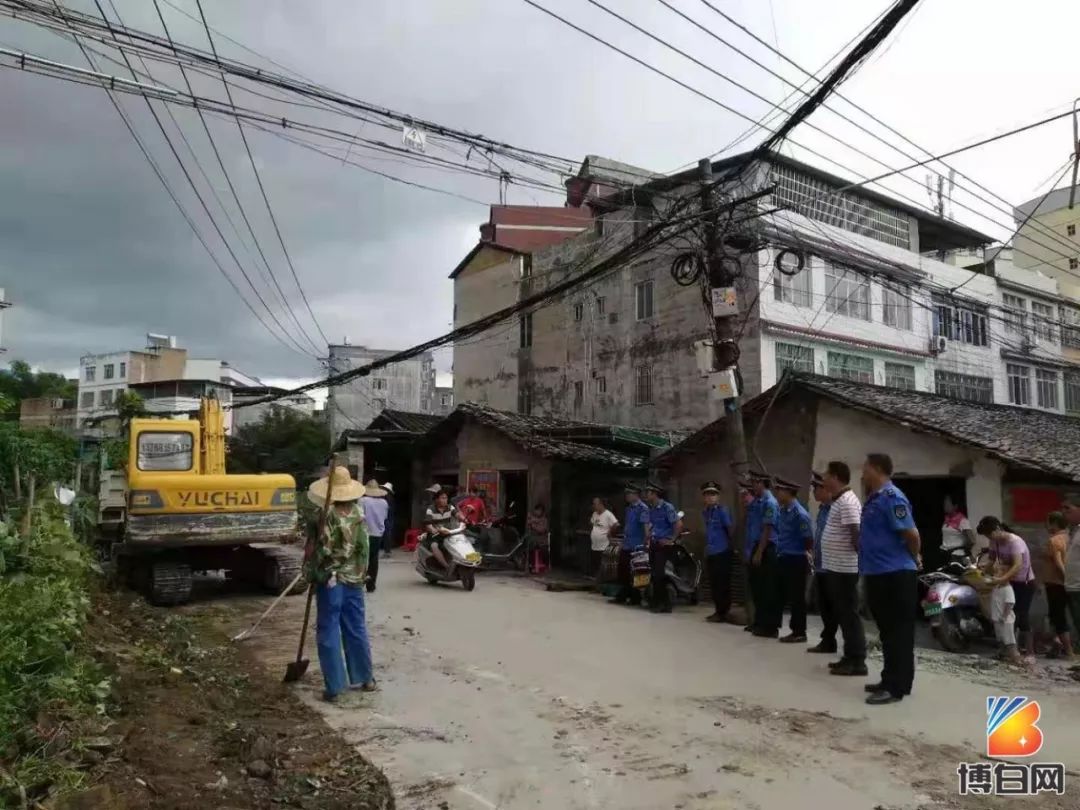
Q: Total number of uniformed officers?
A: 8